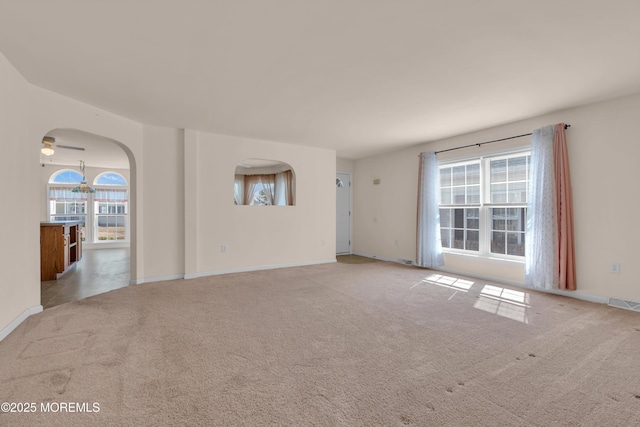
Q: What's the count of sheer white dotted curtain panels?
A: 2